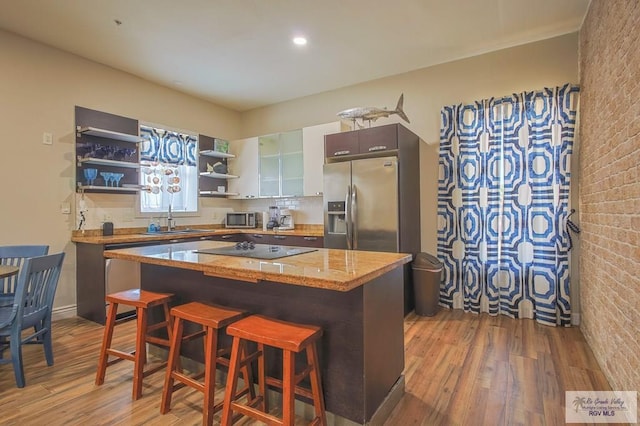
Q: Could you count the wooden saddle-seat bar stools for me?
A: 3